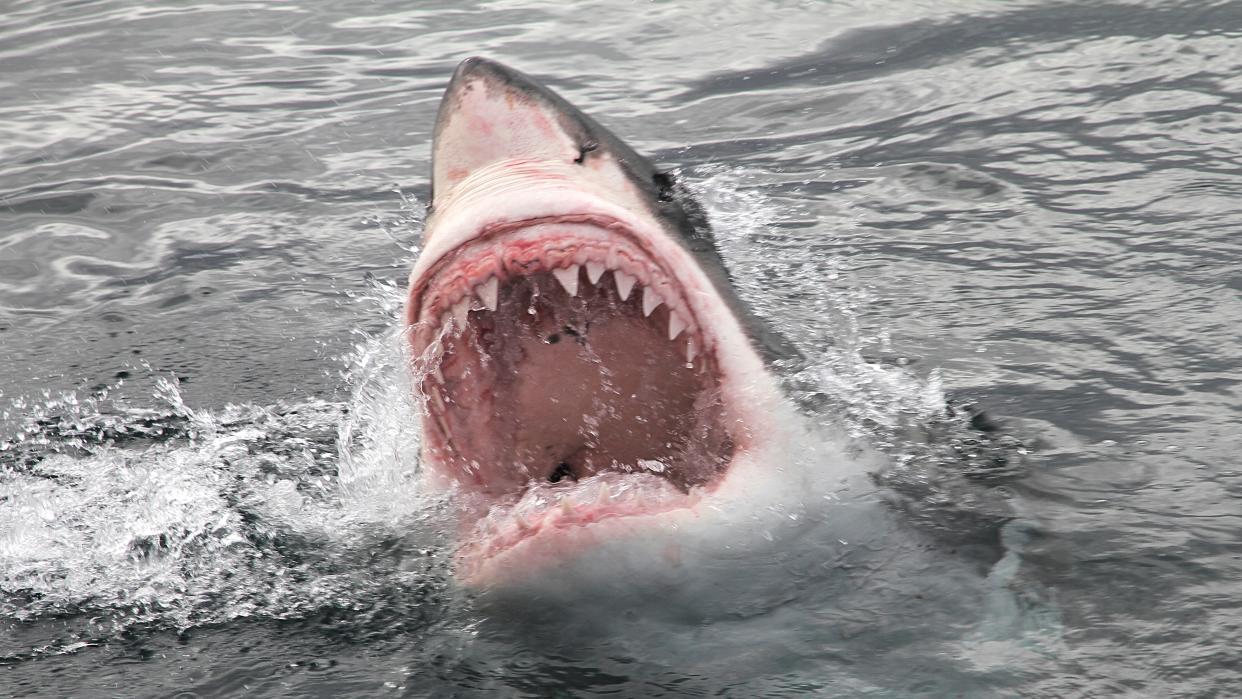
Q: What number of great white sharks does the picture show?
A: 1